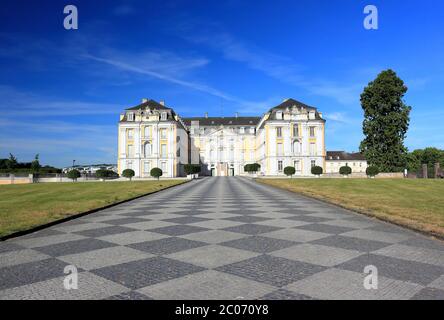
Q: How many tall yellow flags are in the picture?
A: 0